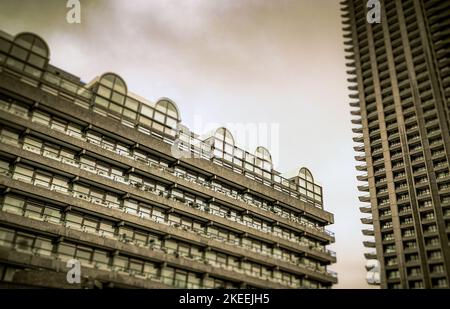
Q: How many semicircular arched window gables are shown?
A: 6